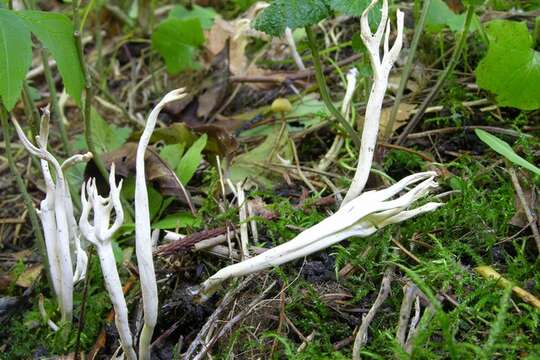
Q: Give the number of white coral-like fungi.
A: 5